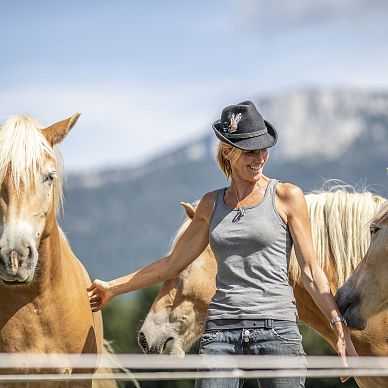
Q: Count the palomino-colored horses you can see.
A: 3